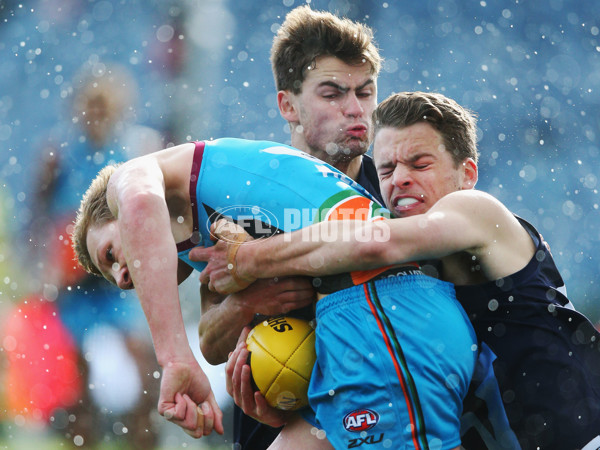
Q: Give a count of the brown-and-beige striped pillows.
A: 0